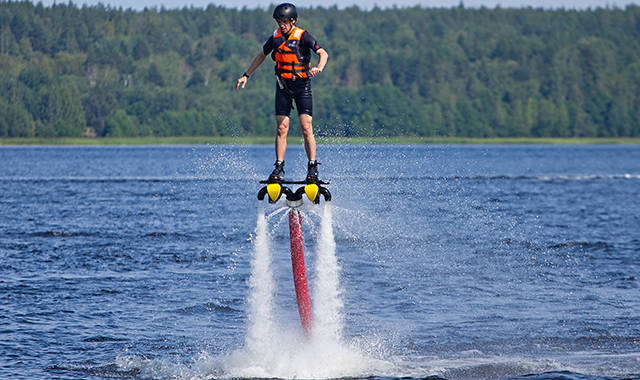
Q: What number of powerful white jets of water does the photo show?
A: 2